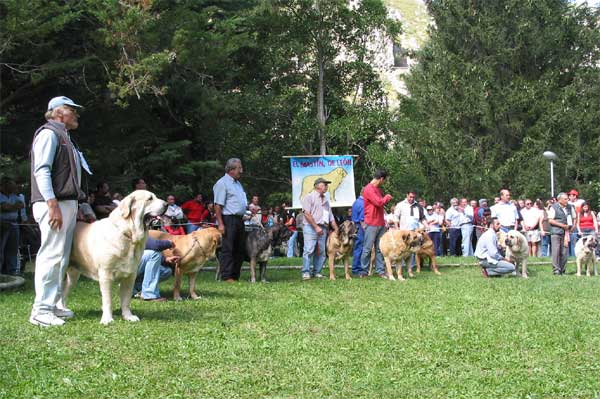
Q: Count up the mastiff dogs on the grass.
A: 8